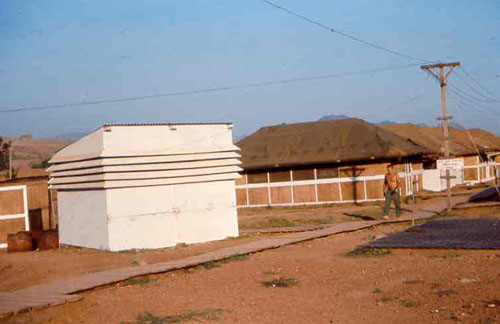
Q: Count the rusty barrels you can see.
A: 2